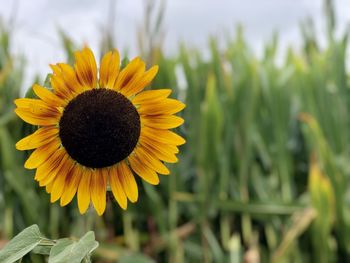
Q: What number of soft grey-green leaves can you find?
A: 2